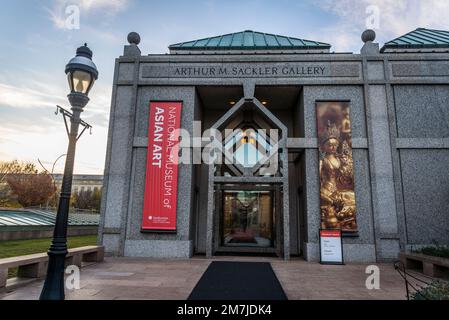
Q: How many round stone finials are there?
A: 2